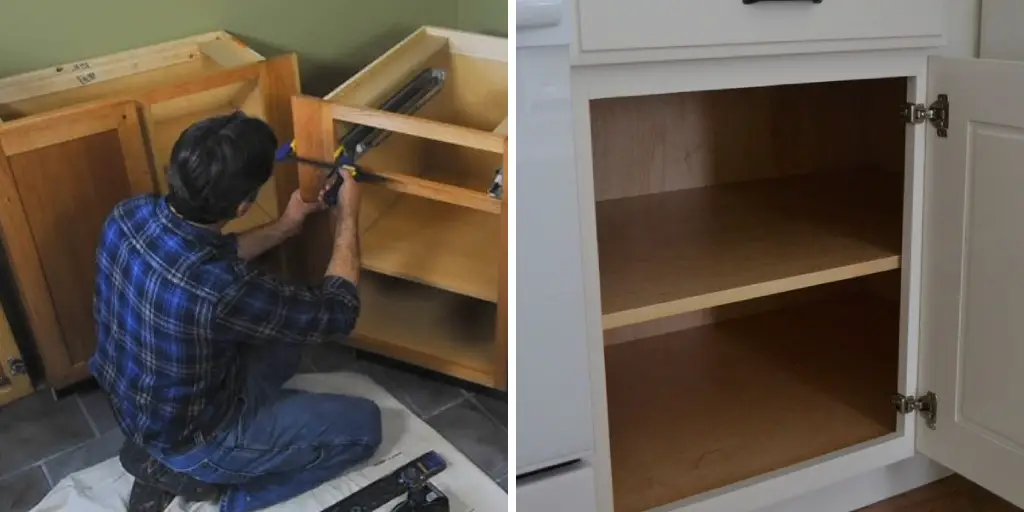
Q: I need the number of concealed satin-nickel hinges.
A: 2